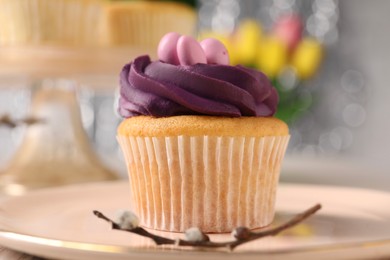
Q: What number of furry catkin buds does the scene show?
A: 3